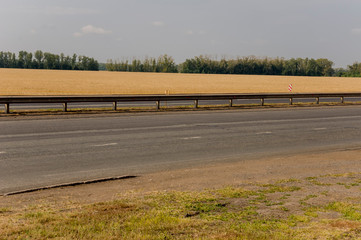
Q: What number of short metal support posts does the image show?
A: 10